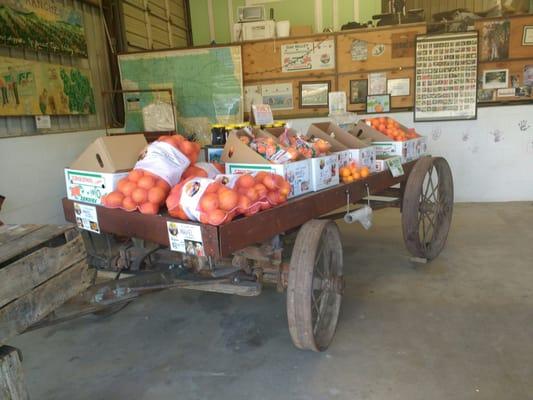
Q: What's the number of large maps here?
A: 1